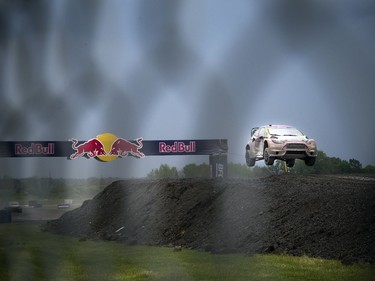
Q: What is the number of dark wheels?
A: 4